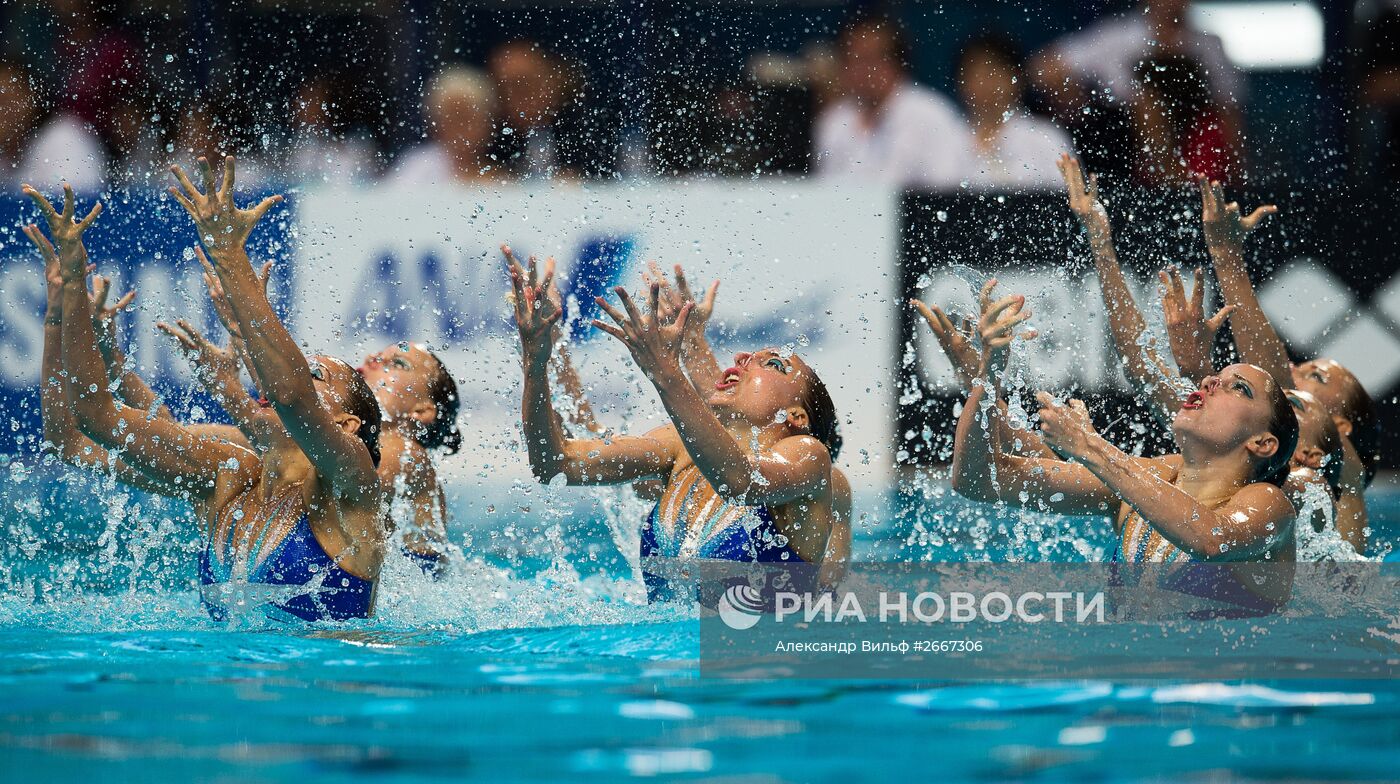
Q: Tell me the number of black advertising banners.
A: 1